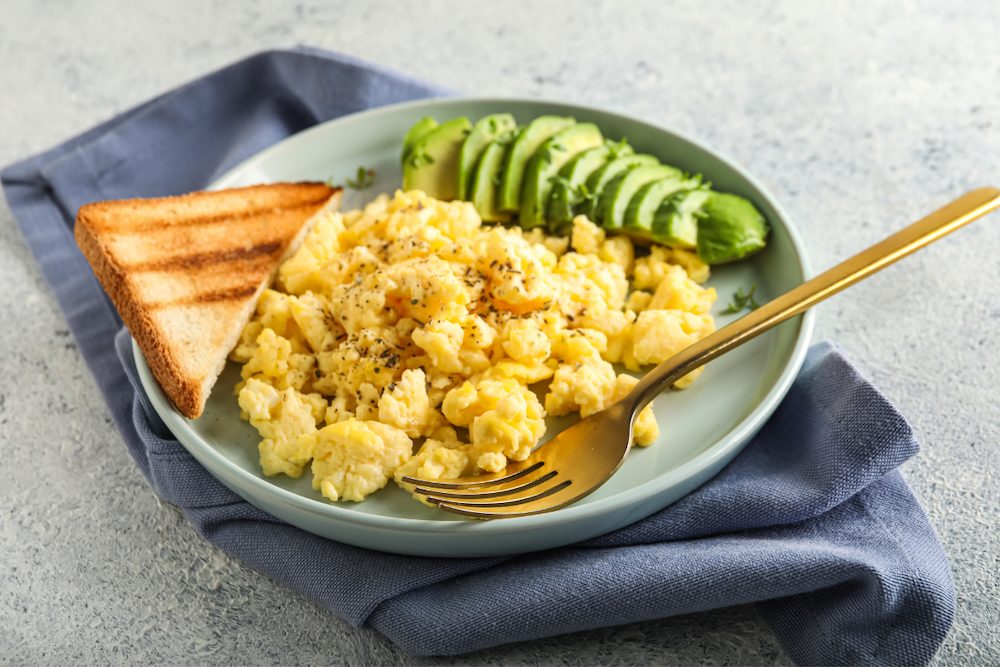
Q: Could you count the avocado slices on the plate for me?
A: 12